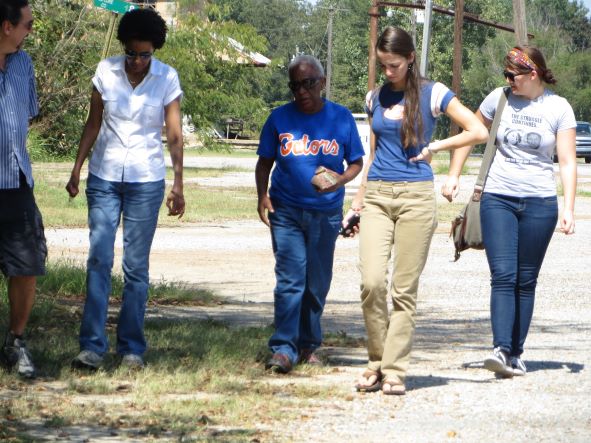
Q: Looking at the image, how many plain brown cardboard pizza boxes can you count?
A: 0